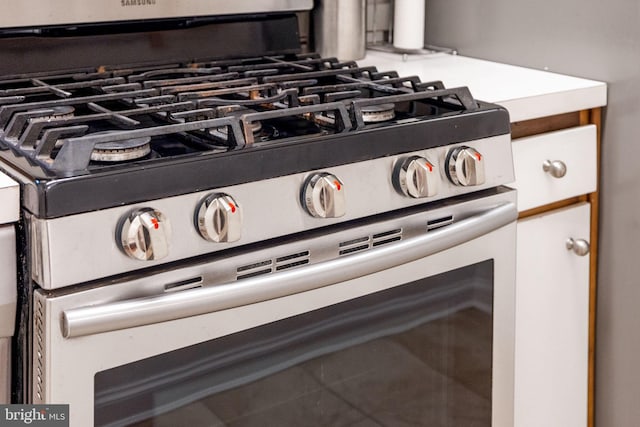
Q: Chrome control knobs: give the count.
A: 5